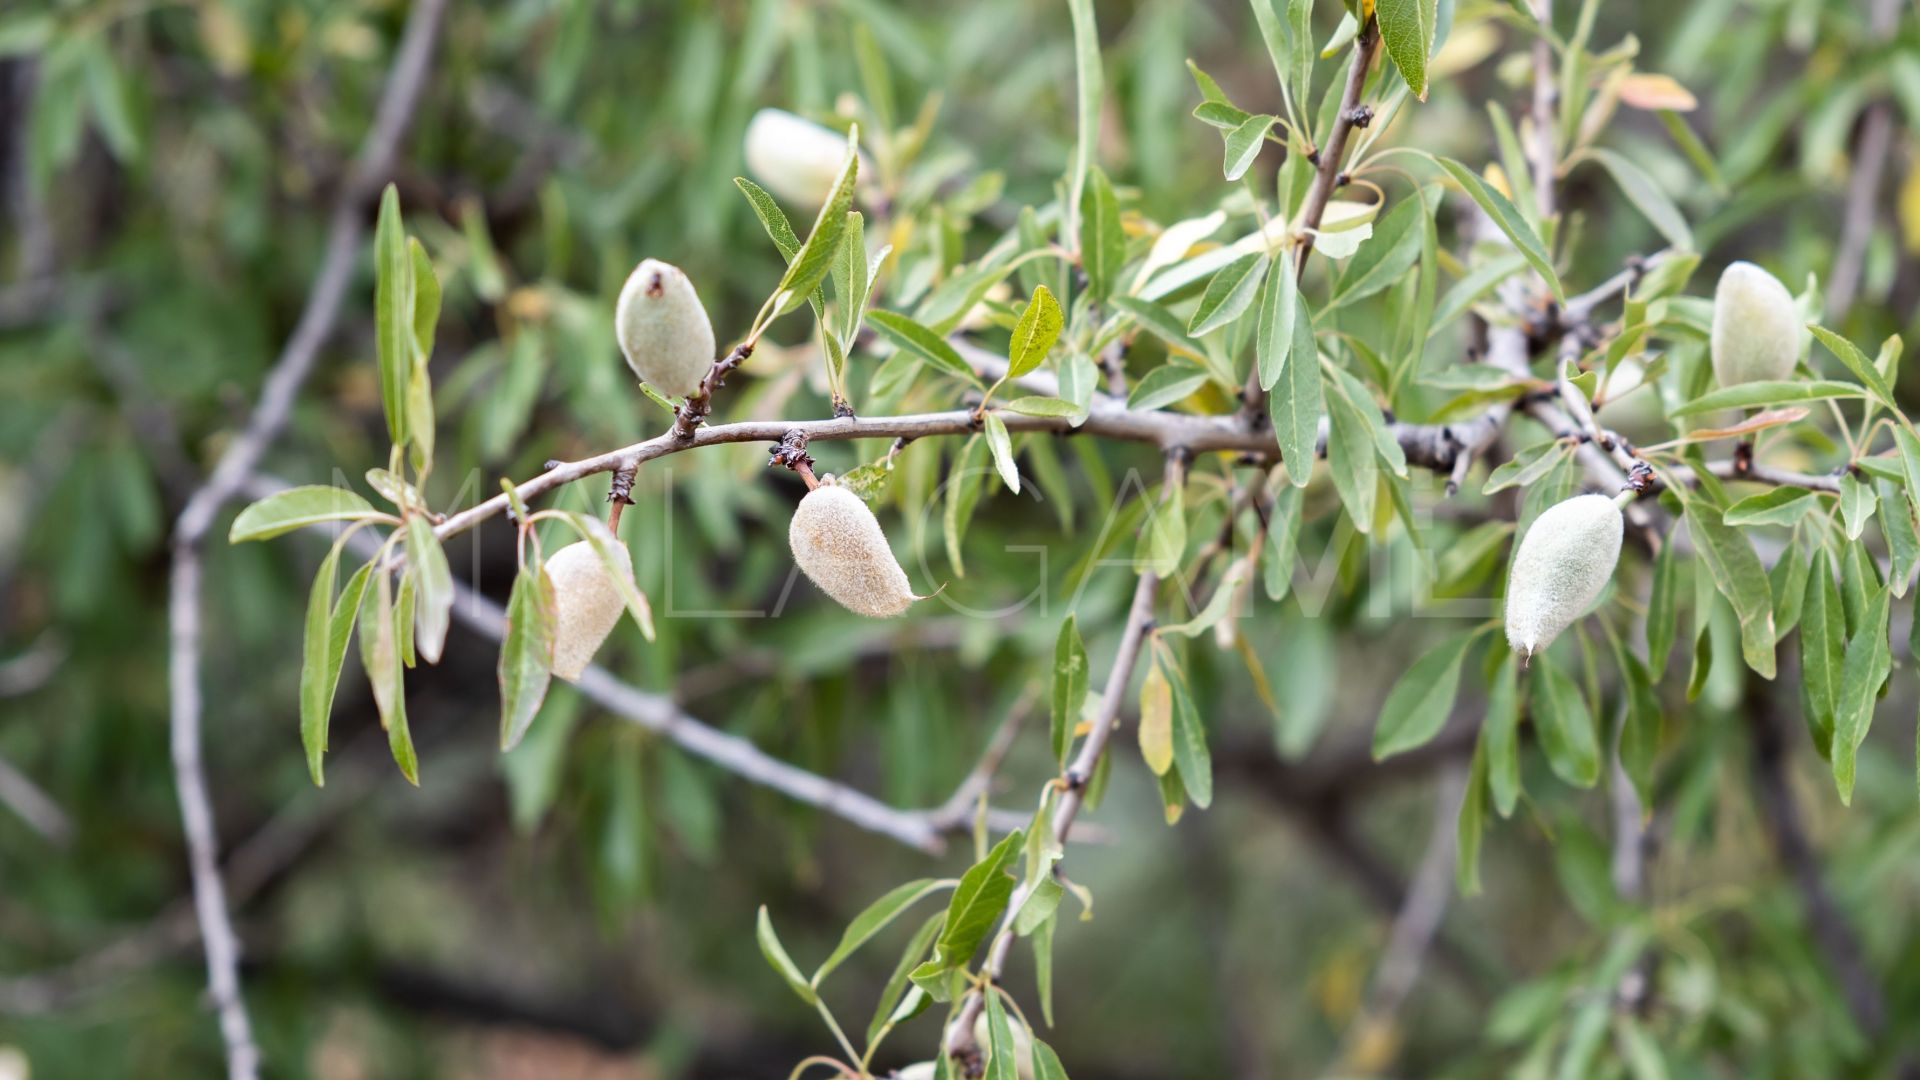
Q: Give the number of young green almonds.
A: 6